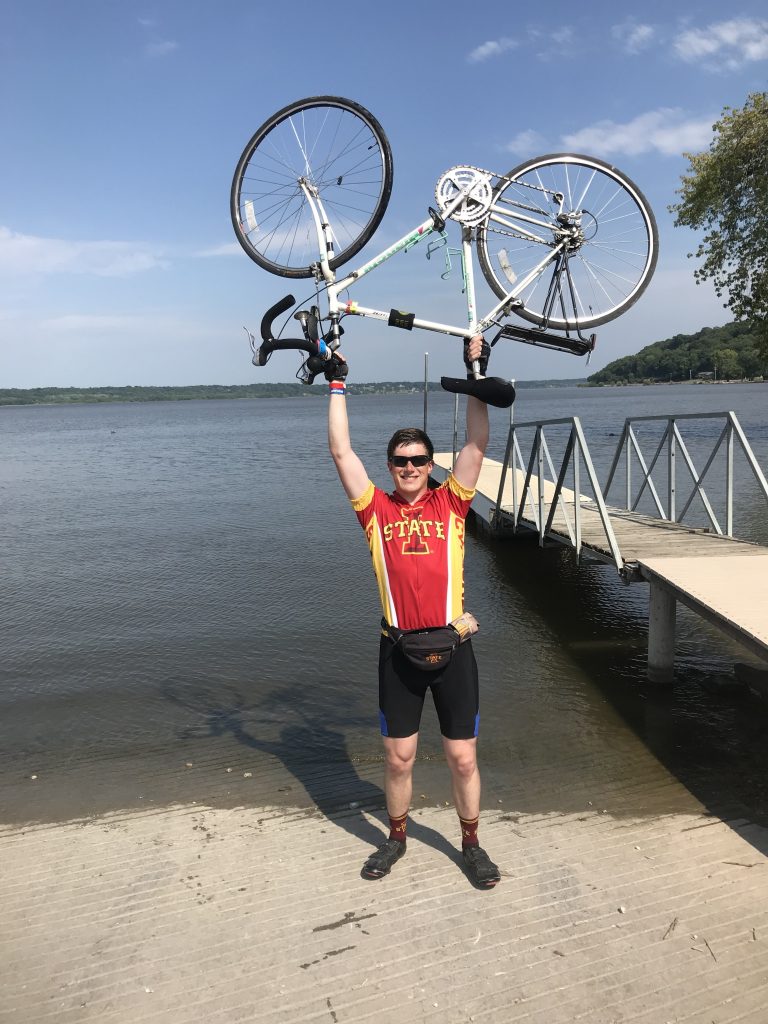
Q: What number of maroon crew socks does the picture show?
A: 2